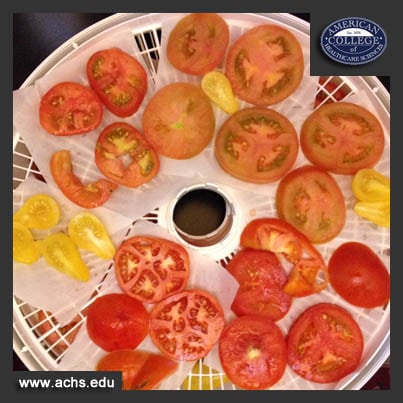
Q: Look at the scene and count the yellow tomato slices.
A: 7